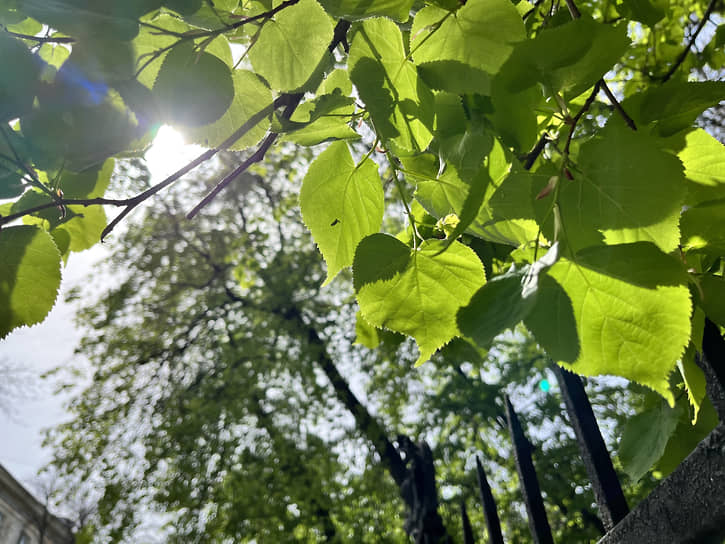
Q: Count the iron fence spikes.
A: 4